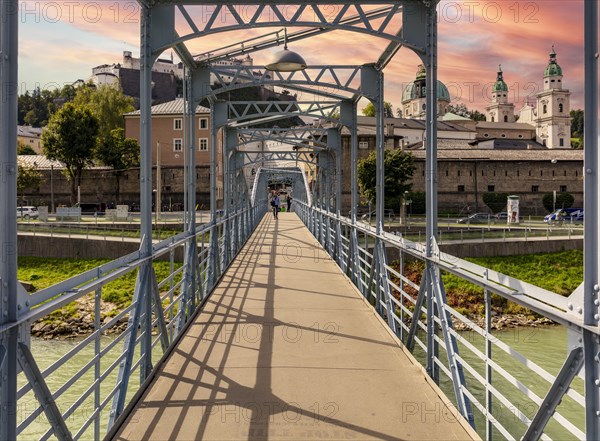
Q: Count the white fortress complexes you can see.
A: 1